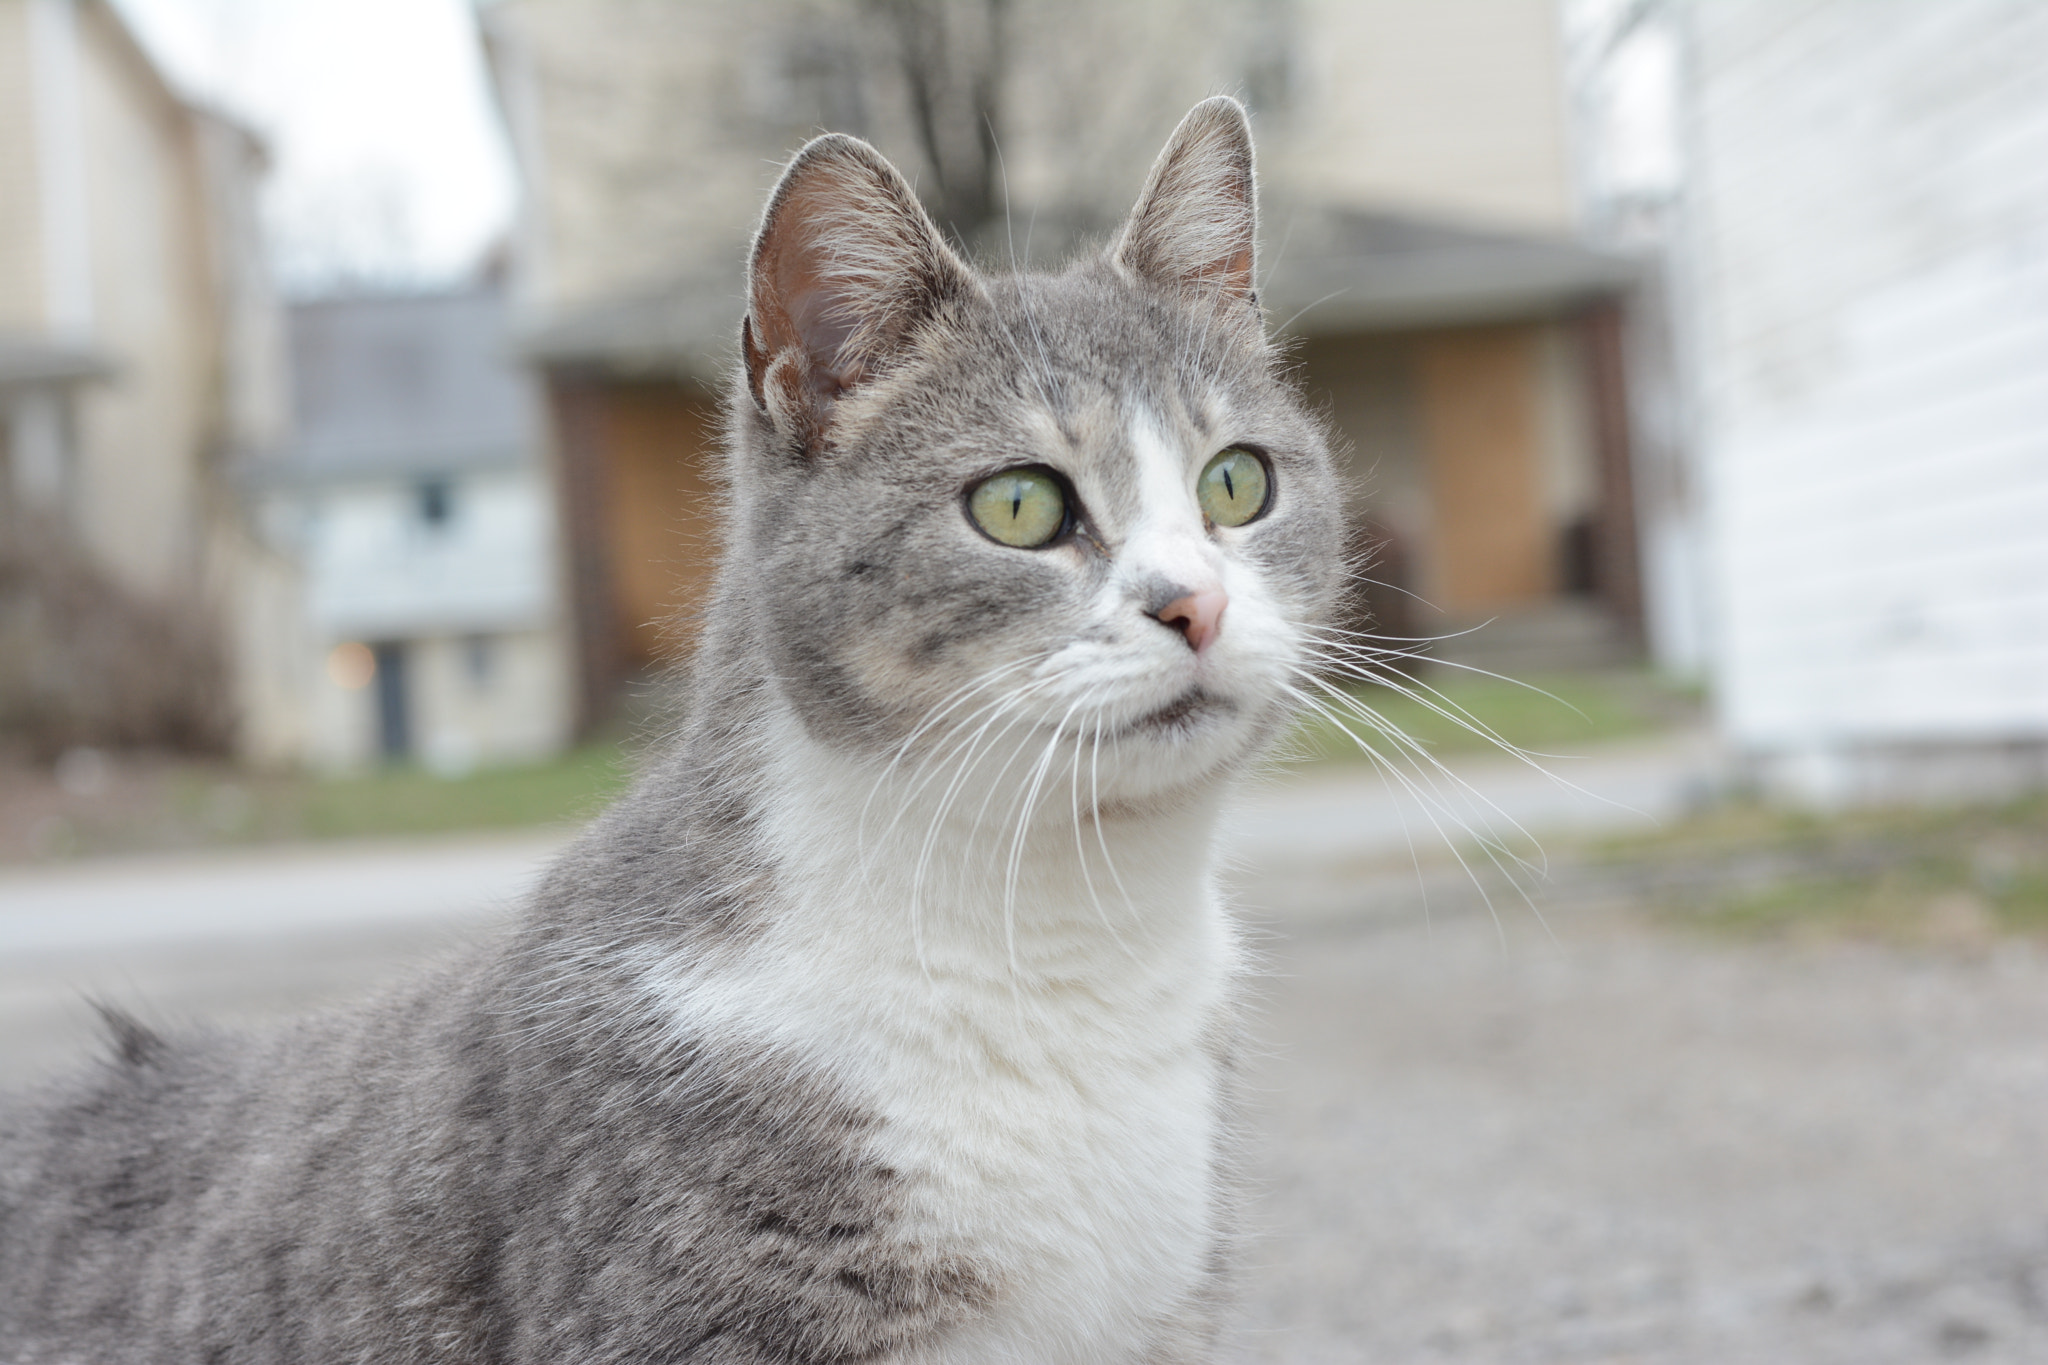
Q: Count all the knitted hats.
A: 0